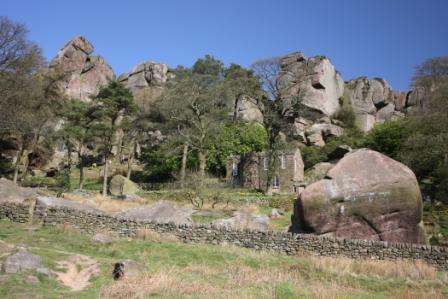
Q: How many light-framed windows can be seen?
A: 4